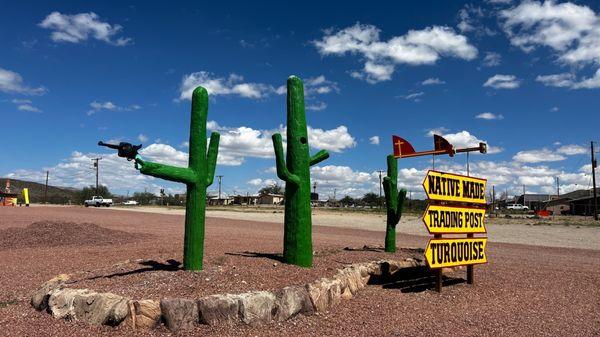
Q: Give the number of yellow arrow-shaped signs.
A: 3